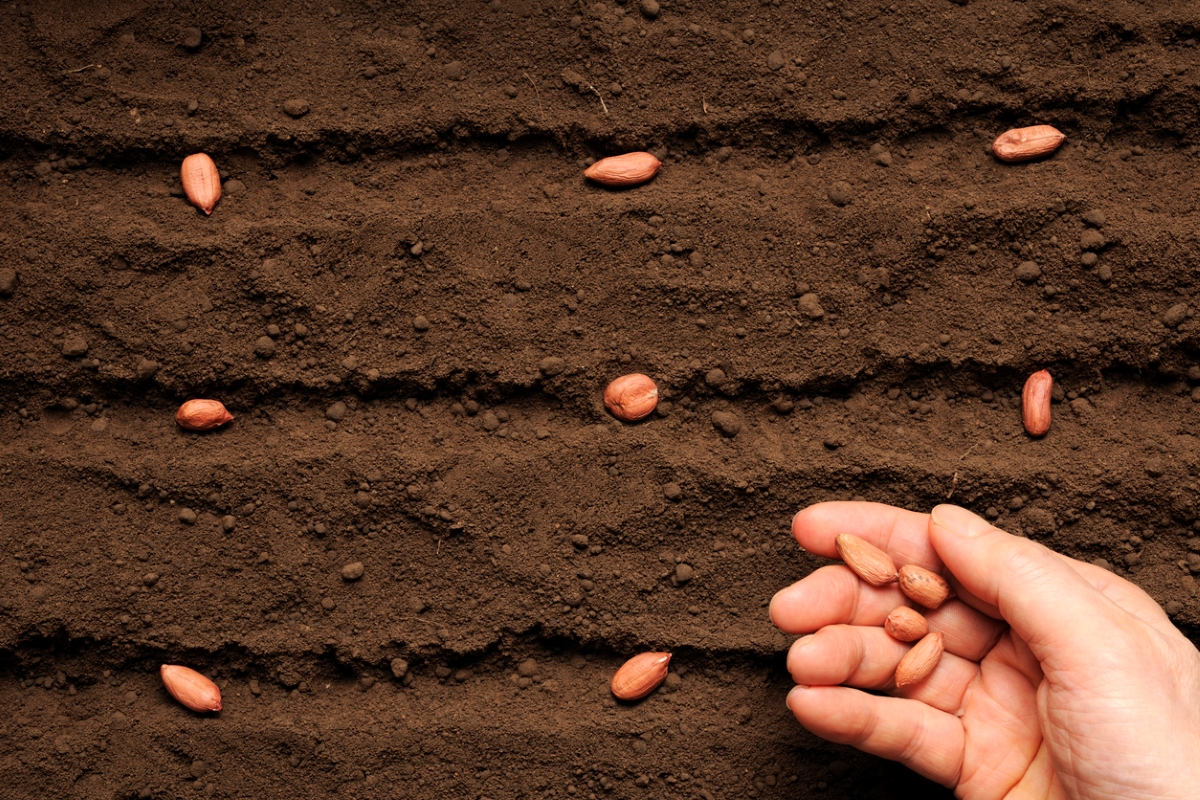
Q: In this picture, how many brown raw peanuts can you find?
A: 12